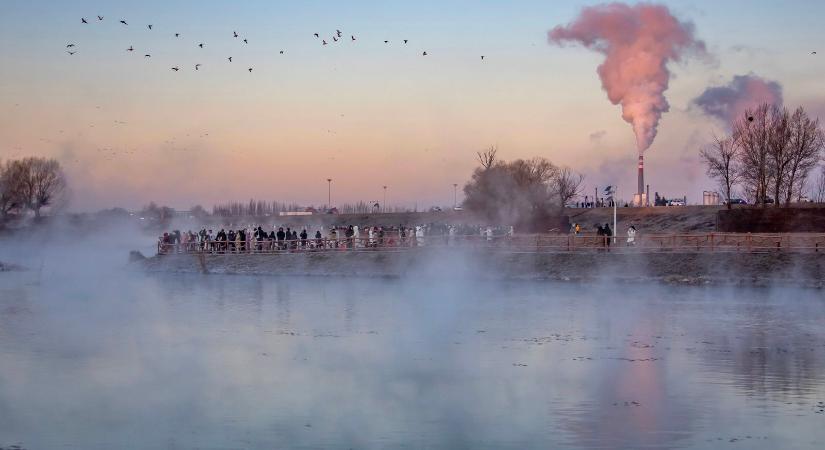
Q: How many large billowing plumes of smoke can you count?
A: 2